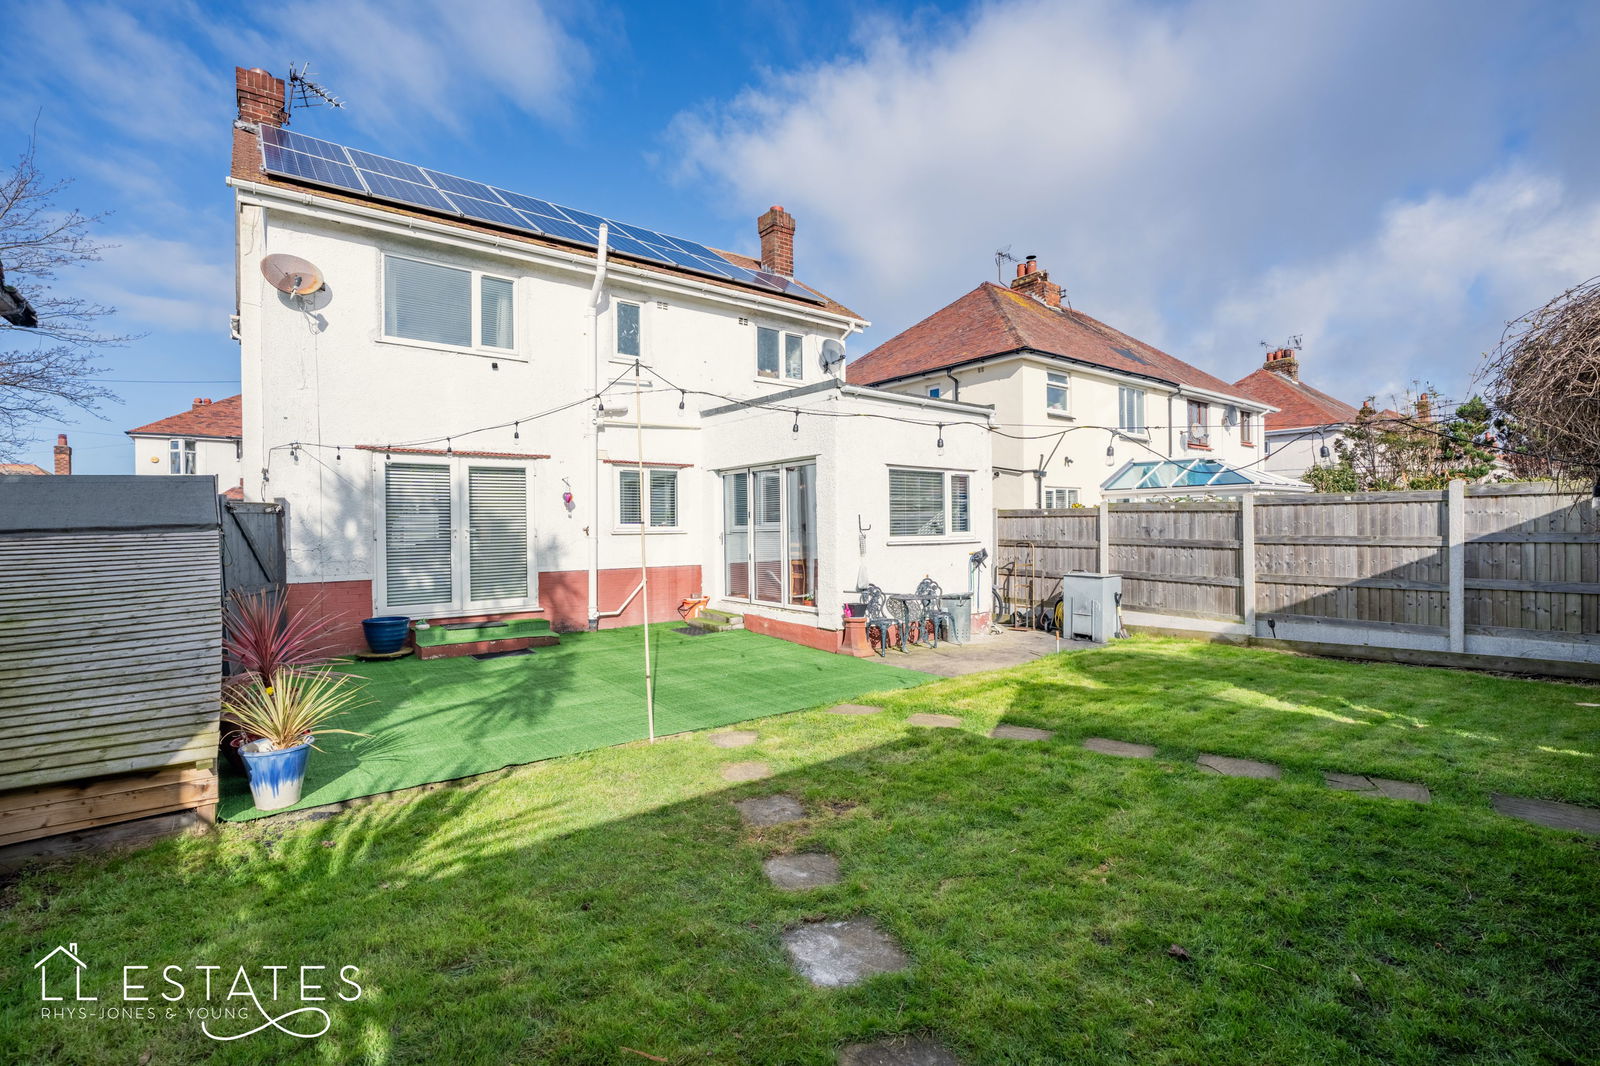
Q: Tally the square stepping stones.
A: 13